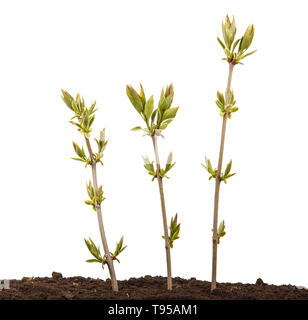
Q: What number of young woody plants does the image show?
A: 3